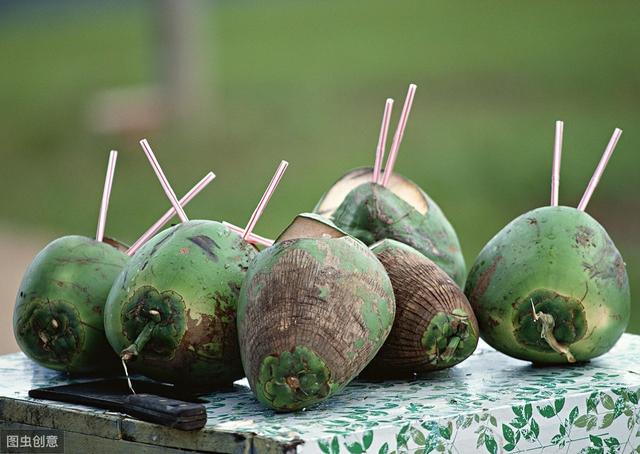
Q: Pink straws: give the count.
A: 9